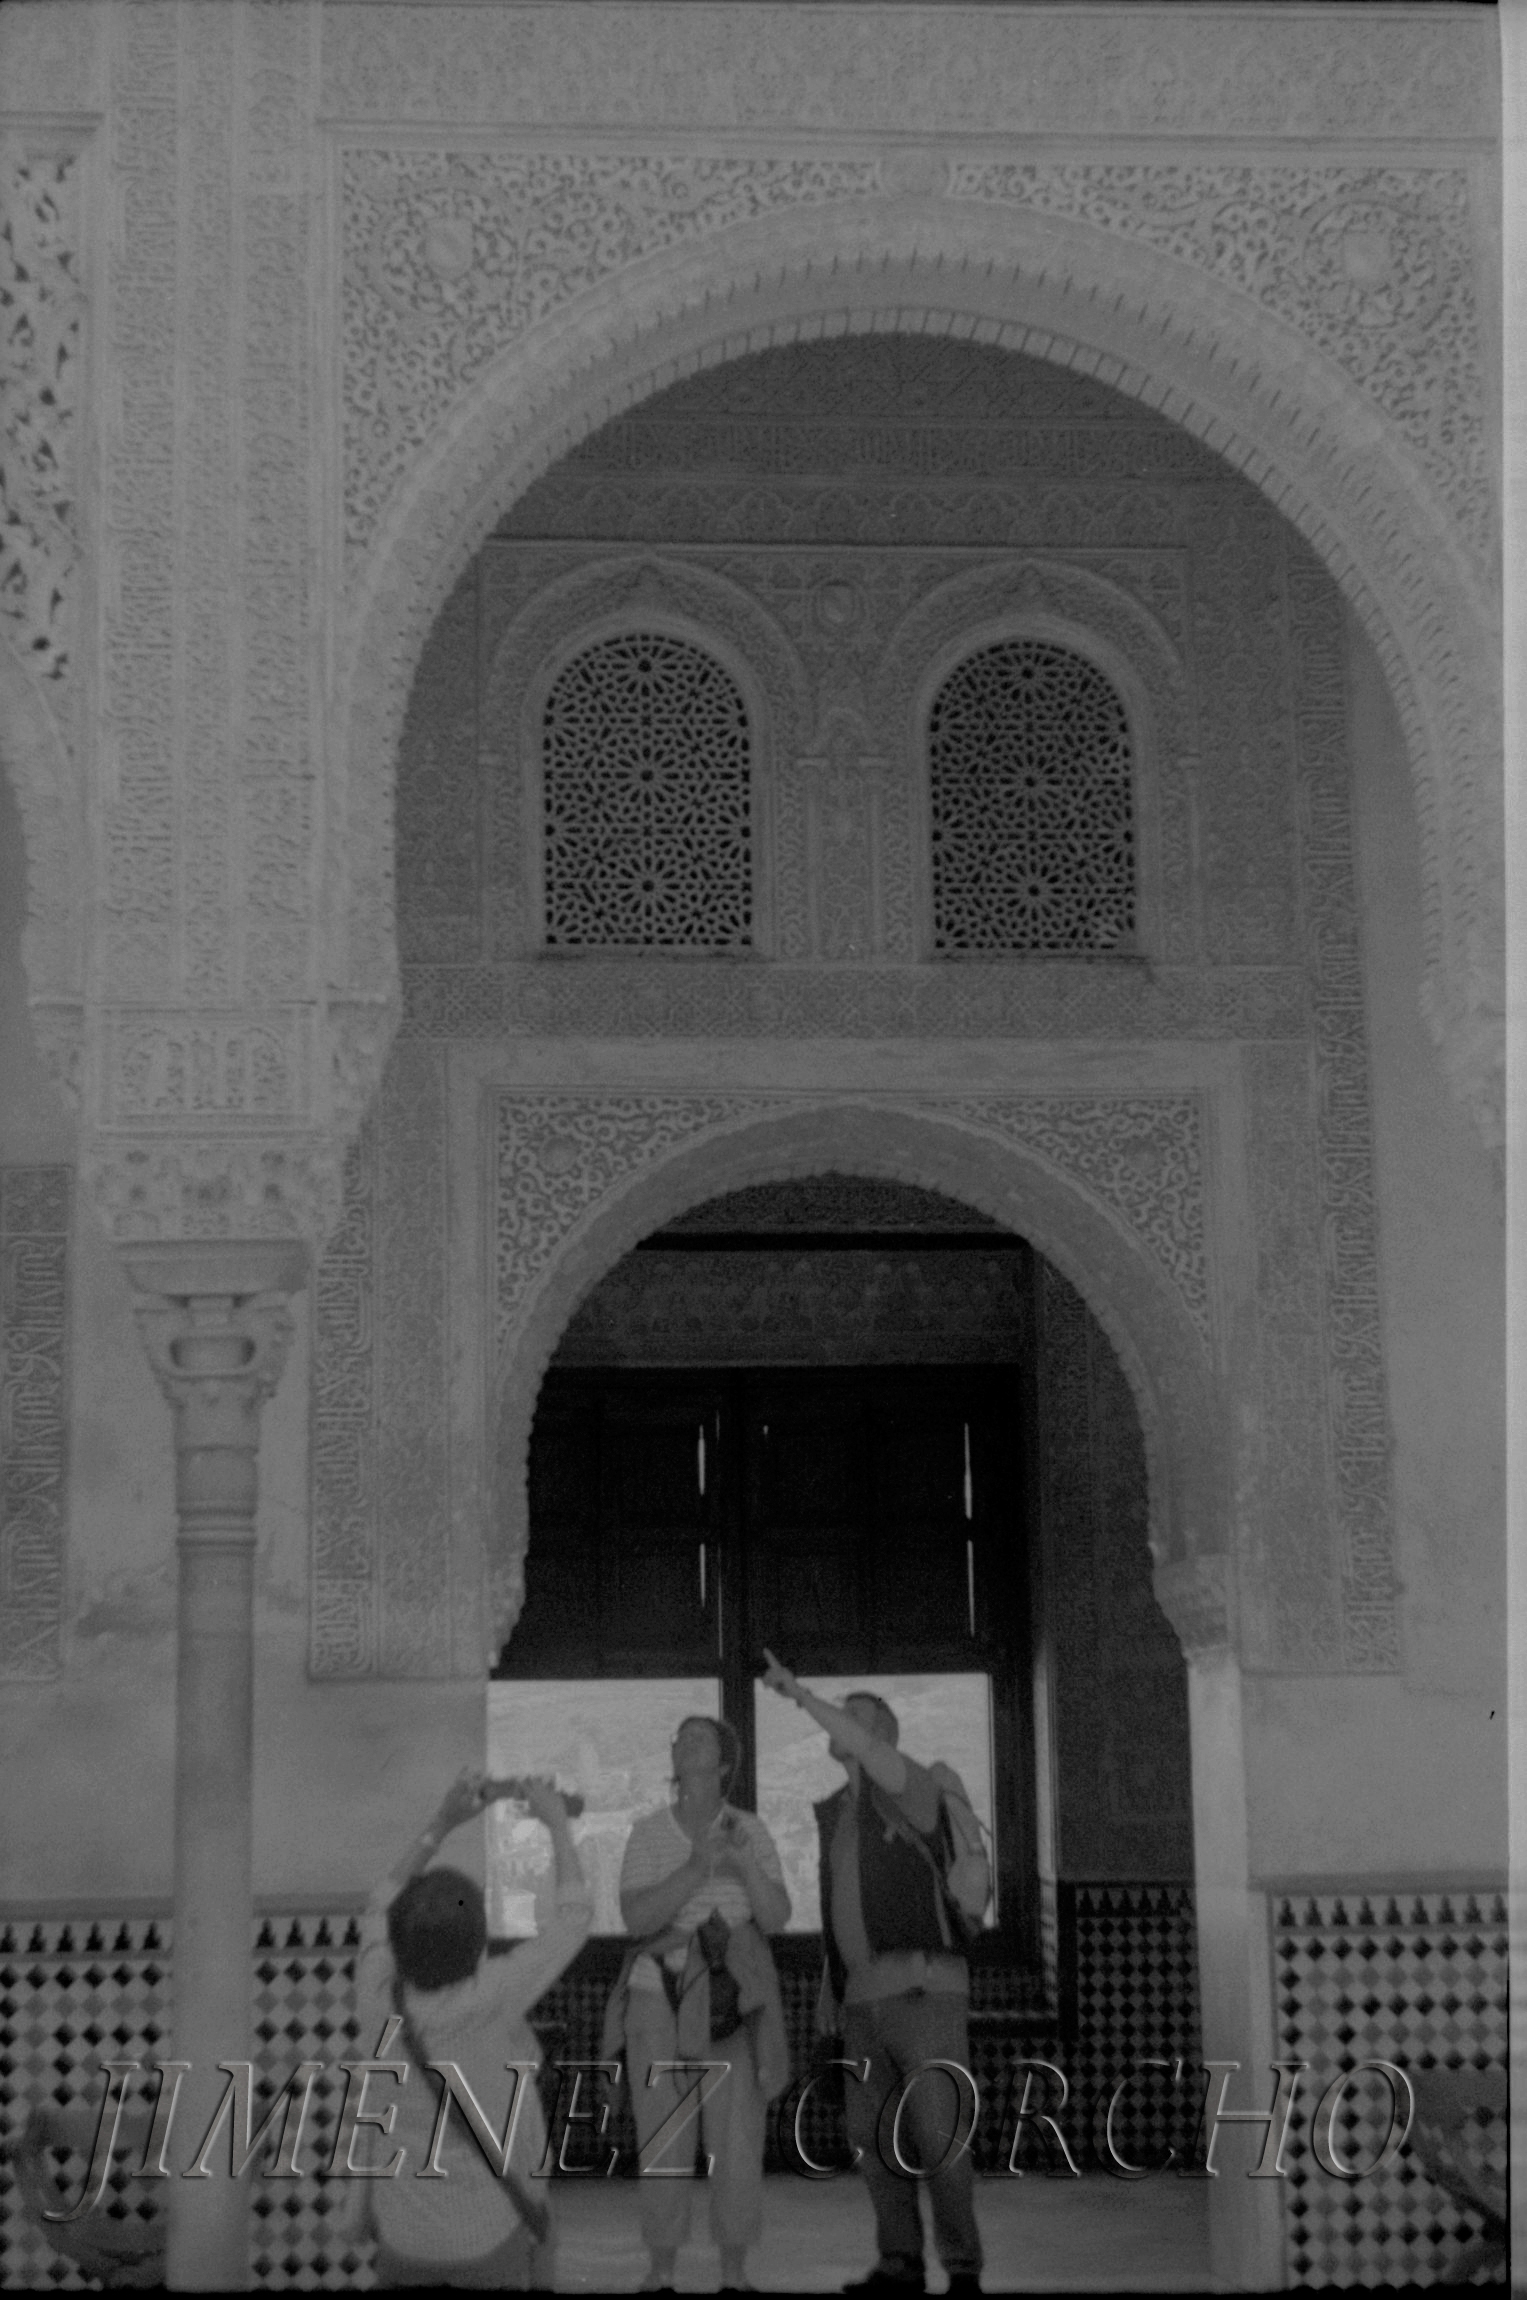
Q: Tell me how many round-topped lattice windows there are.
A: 2